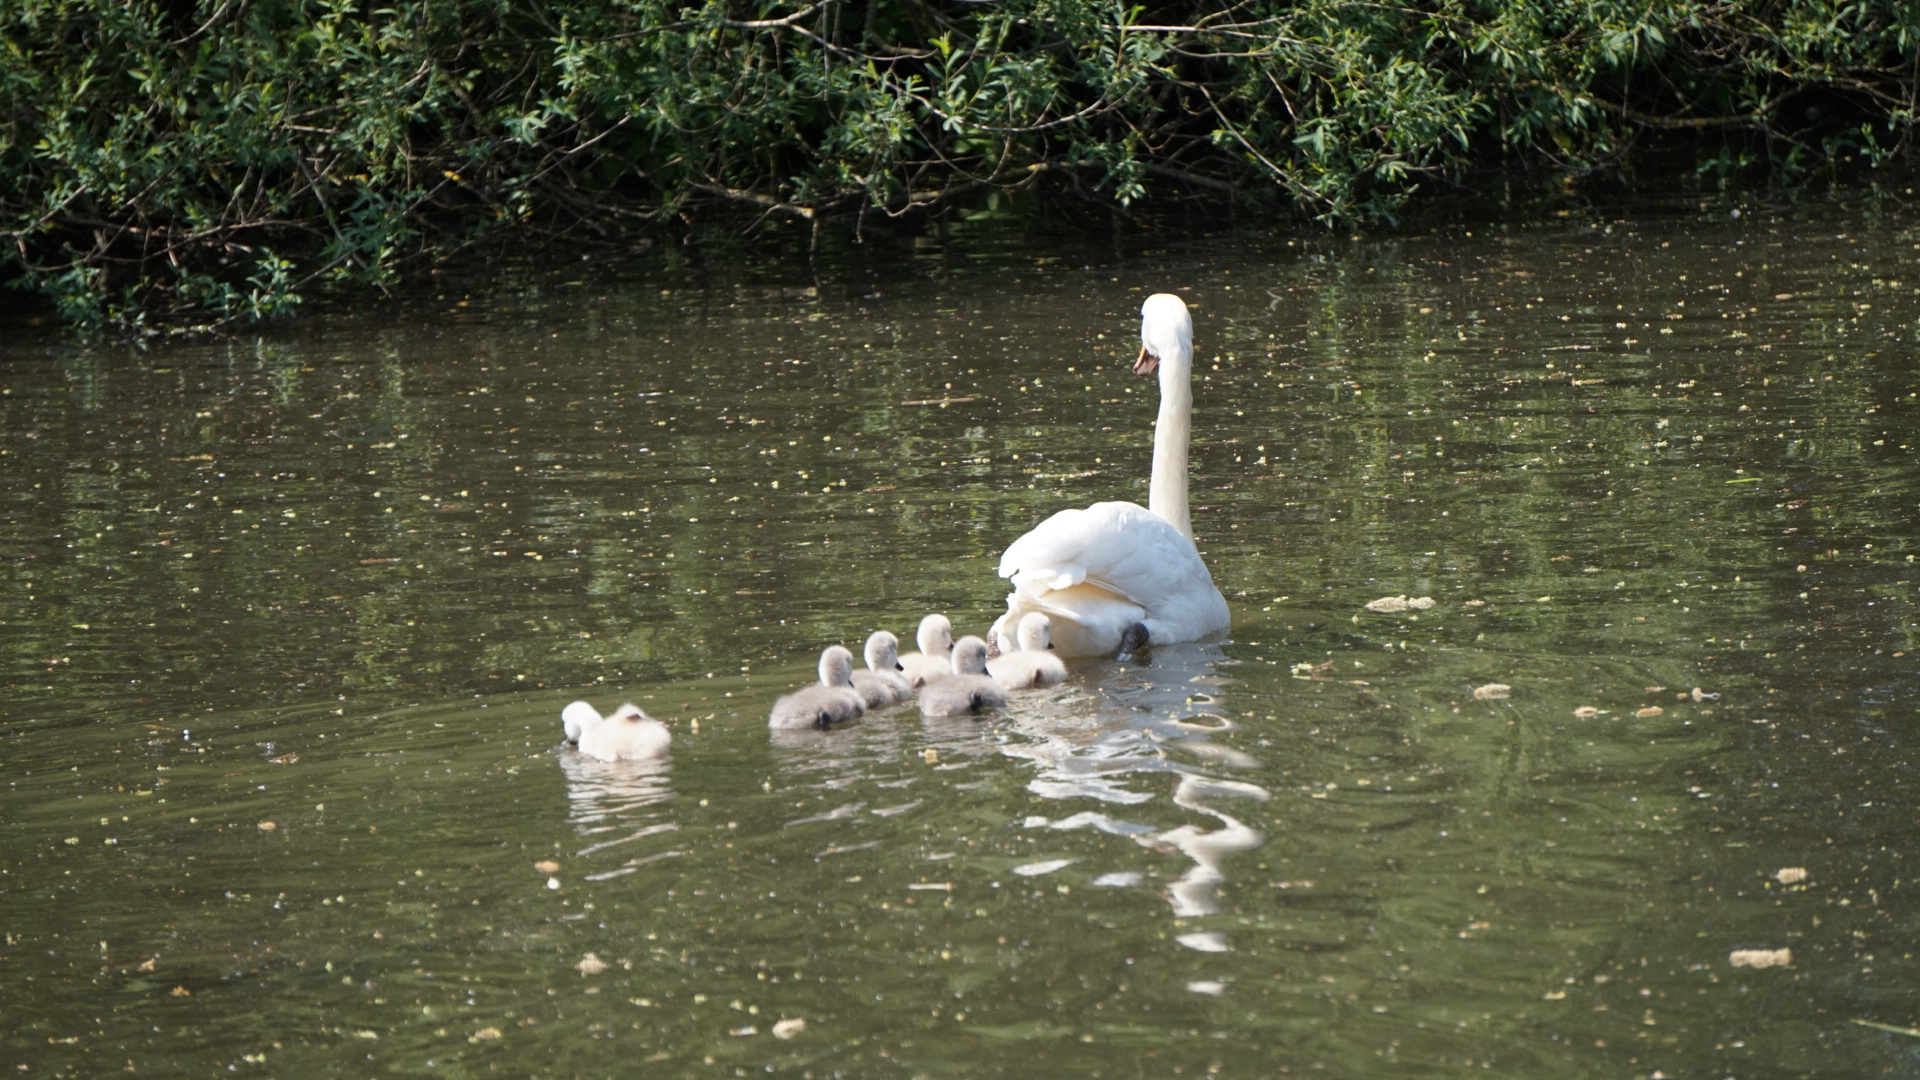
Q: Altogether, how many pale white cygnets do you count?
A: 3